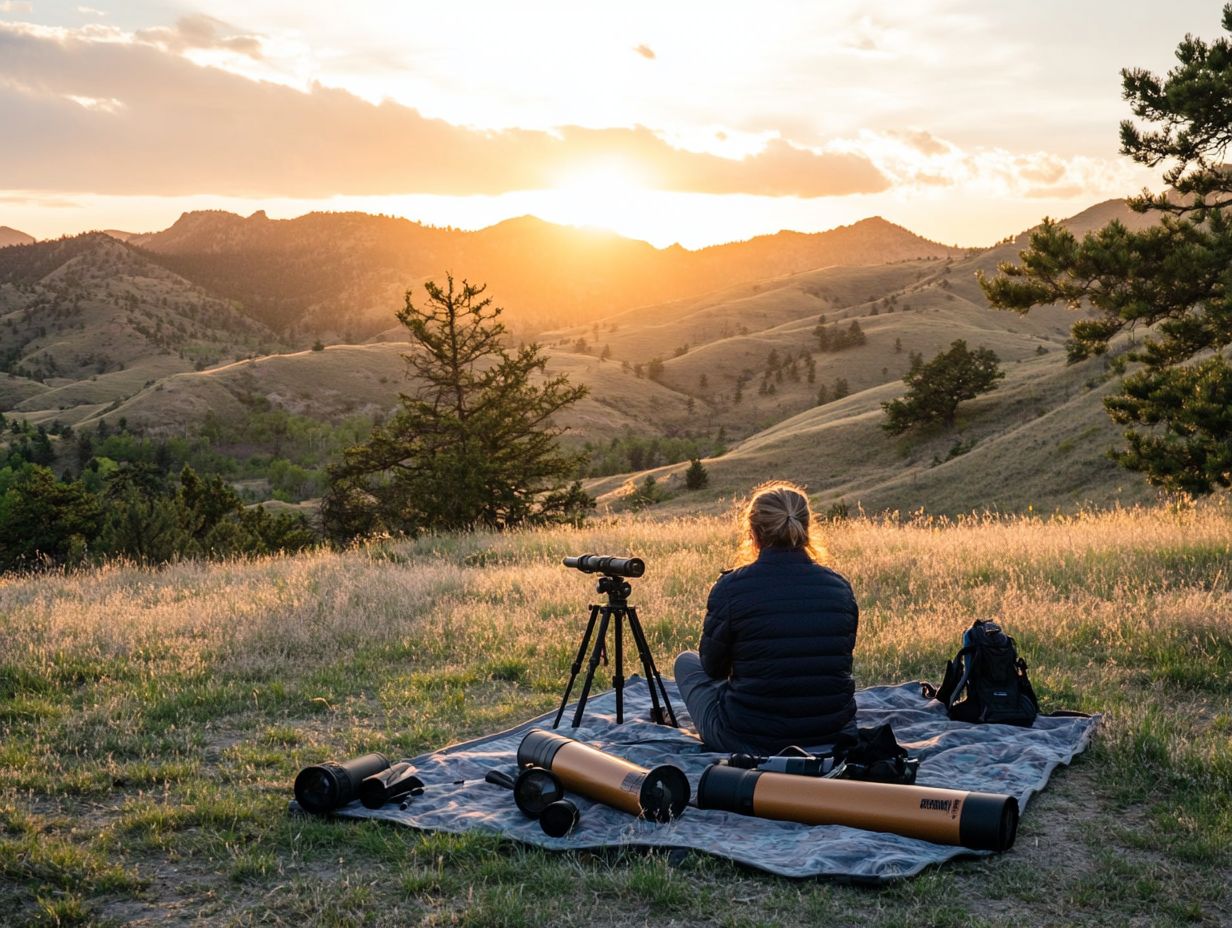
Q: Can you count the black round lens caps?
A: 2